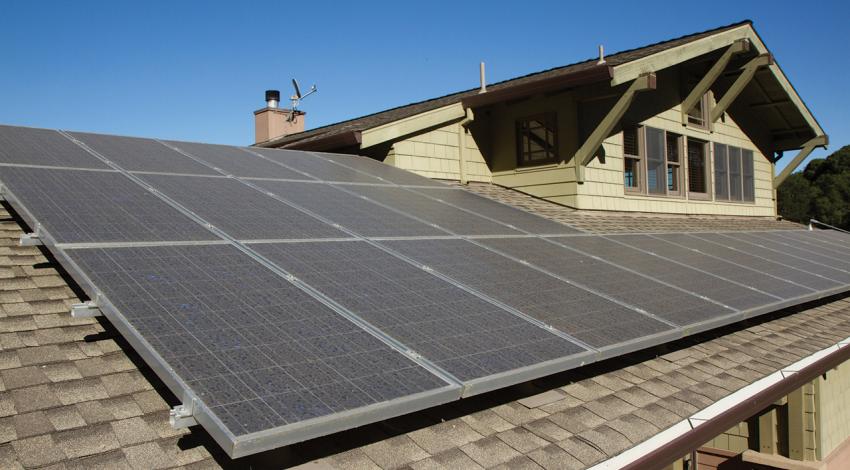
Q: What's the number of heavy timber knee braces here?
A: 4